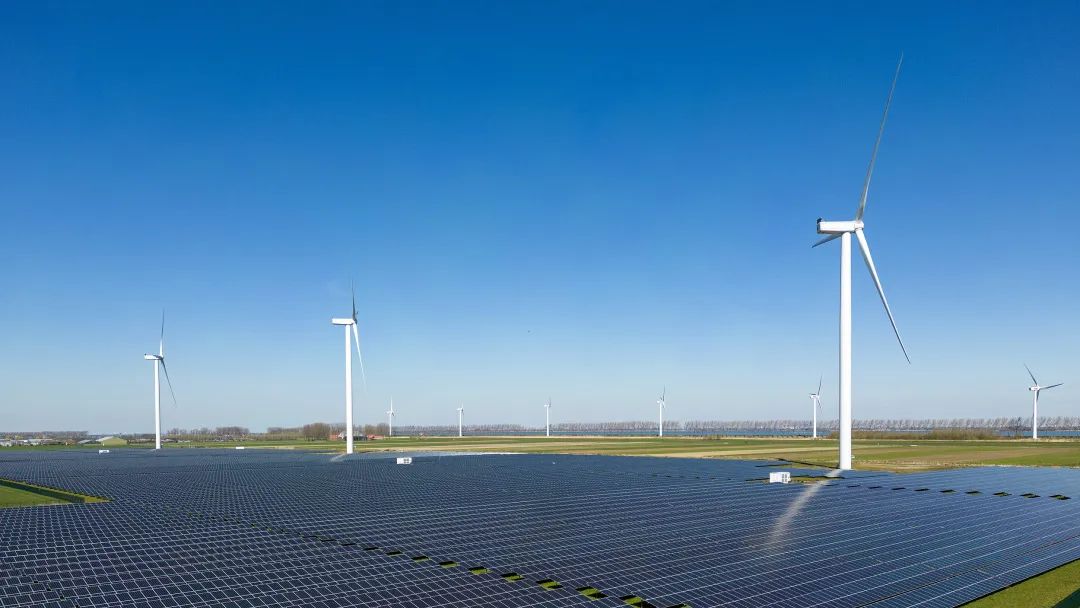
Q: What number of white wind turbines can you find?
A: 9